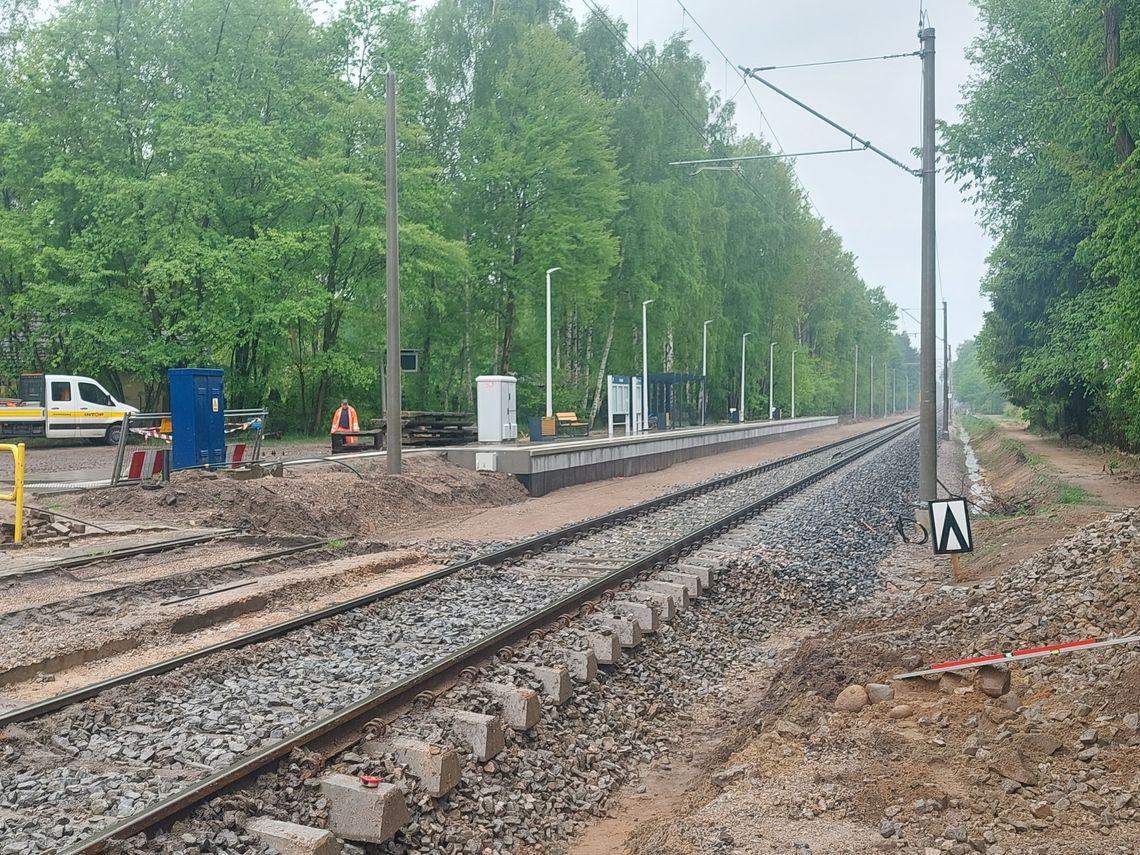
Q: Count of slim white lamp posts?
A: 6